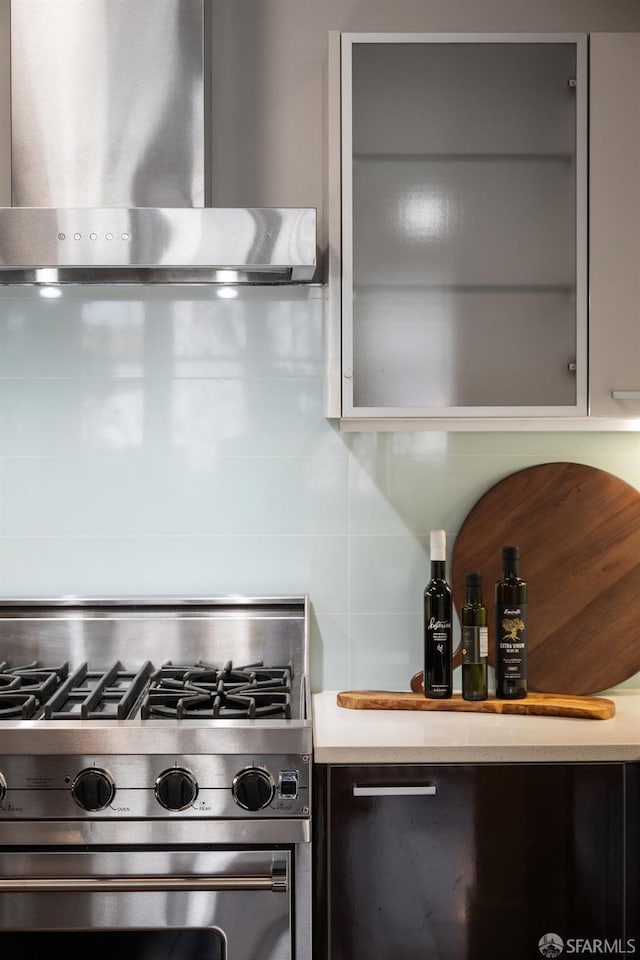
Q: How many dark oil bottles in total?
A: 3